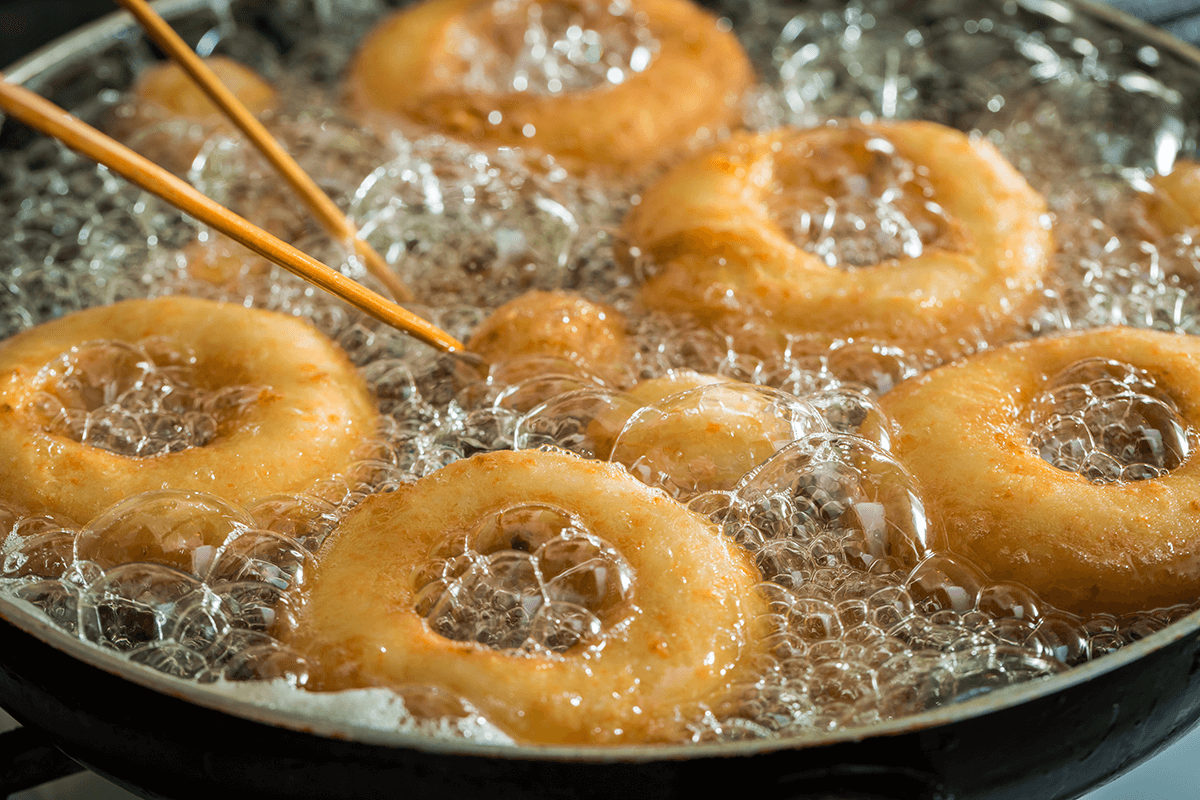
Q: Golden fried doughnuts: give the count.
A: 5